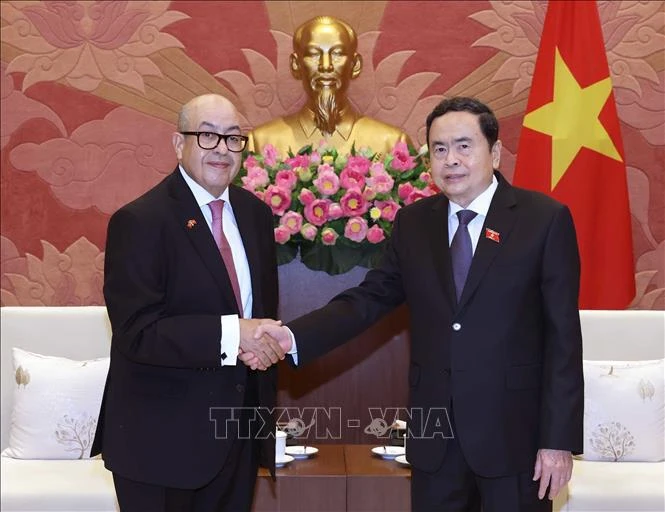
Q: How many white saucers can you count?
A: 4